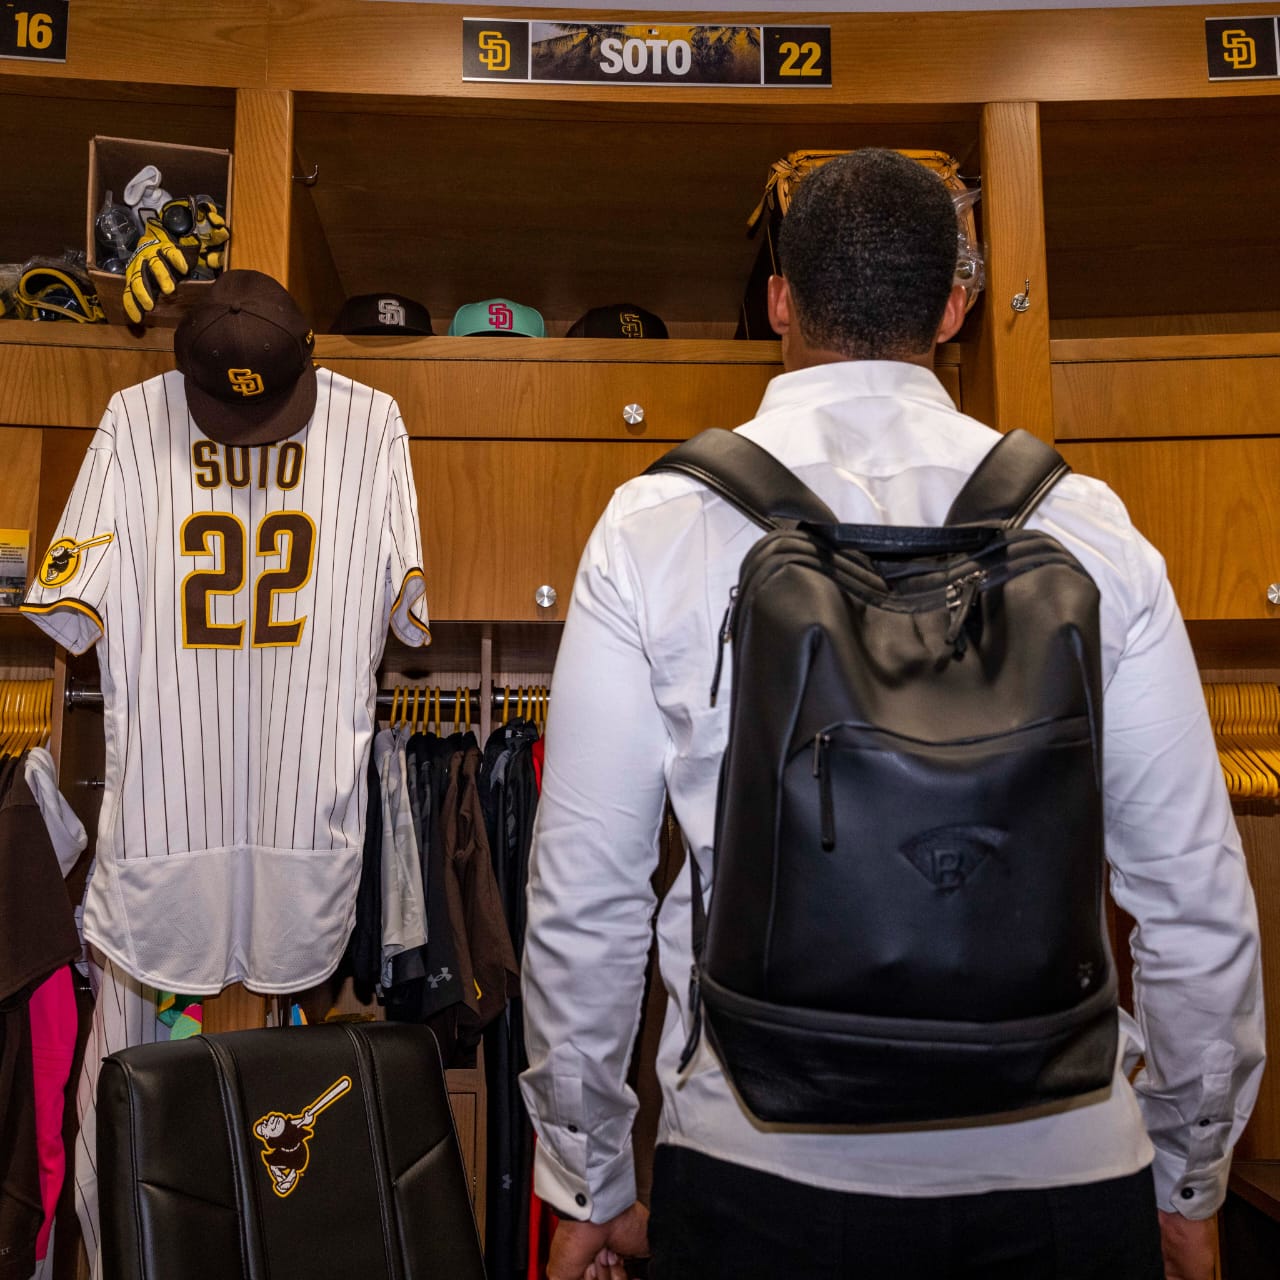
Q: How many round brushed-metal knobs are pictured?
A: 3